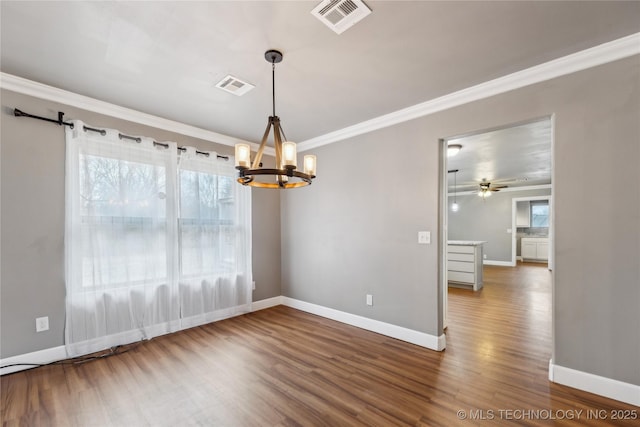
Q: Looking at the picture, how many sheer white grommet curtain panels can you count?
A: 2